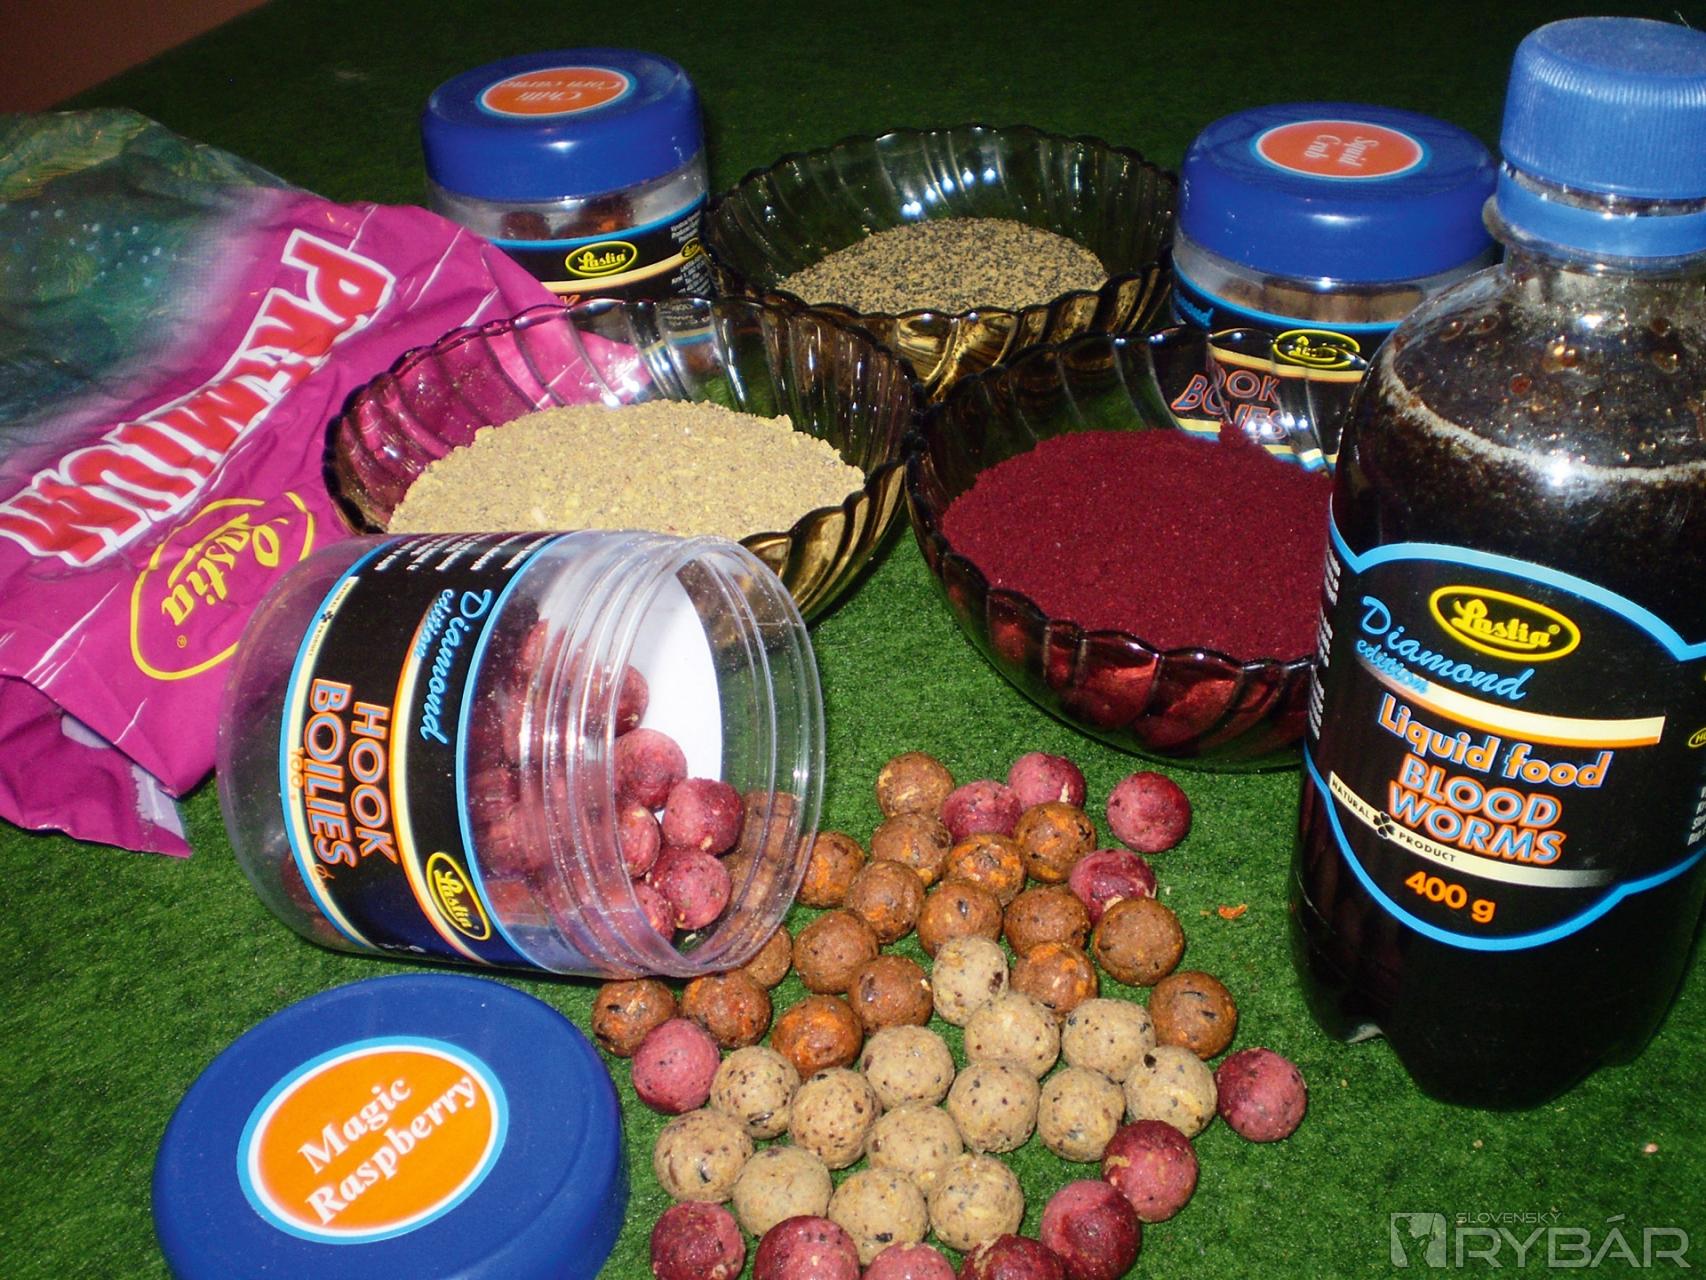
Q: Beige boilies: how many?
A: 14